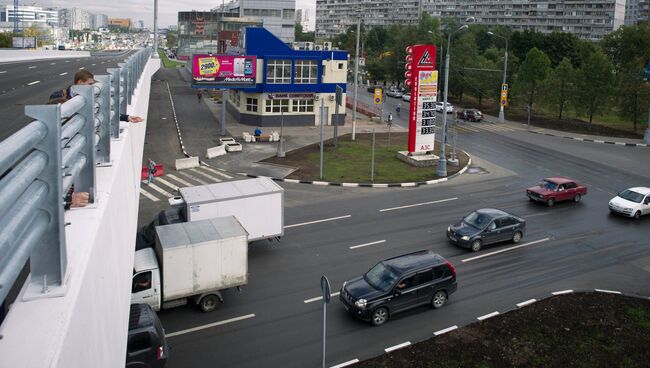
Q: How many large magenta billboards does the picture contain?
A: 1